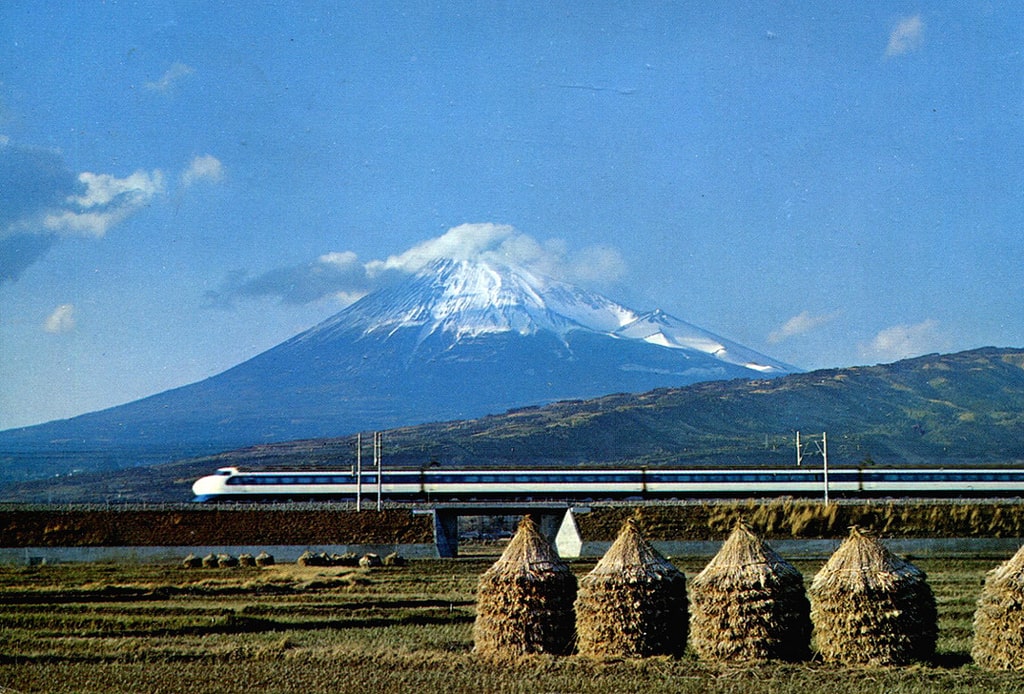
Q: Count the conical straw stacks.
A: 5